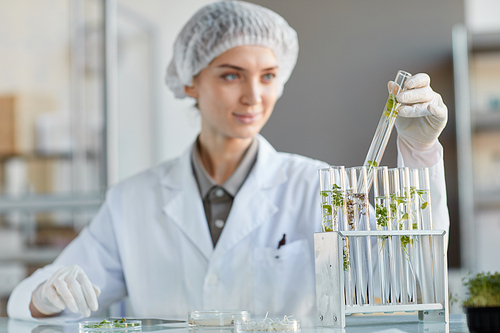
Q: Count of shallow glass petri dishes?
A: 3